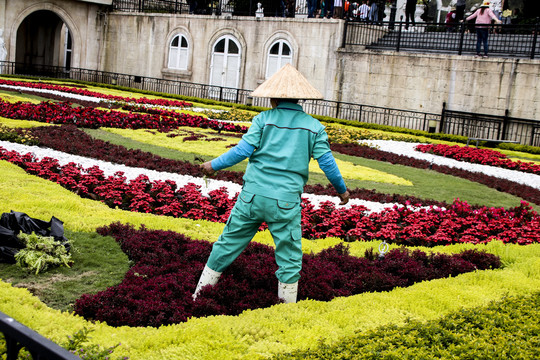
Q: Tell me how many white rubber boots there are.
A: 2